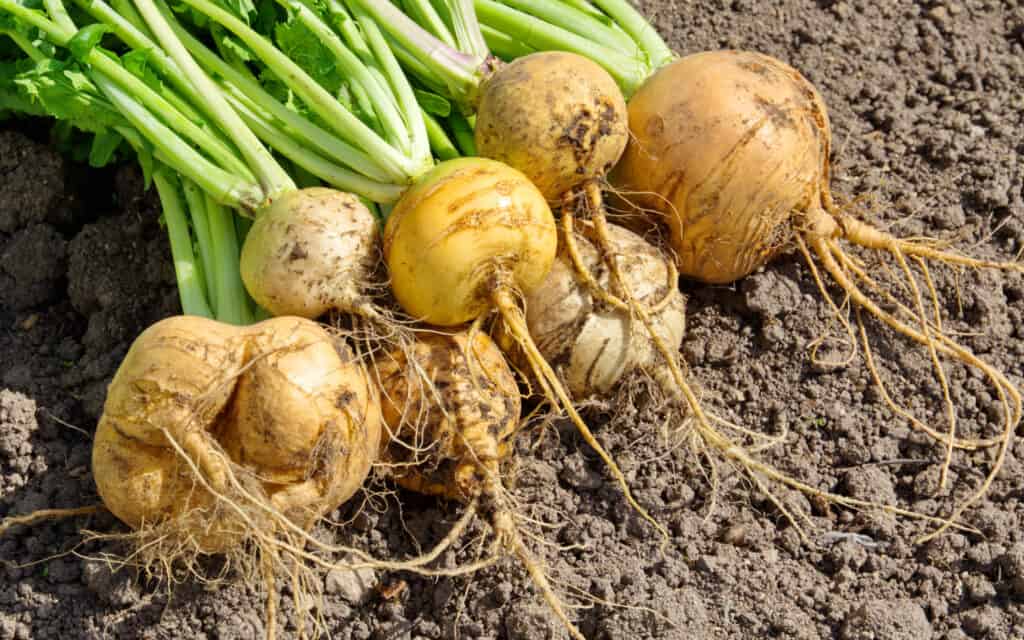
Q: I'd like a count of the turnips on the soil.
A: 7